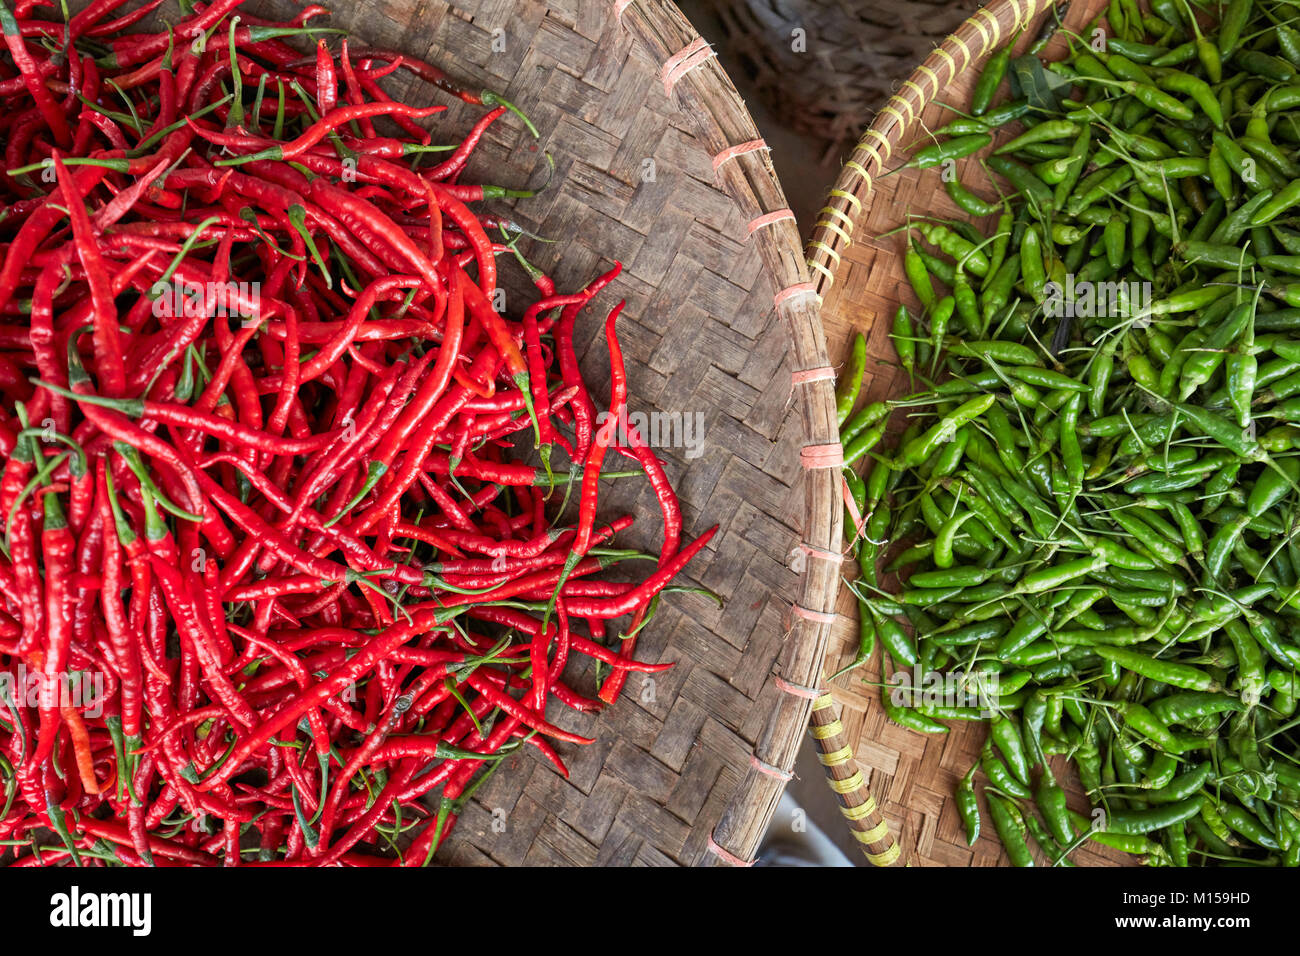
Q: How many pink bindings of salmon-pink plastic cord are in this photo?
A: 12